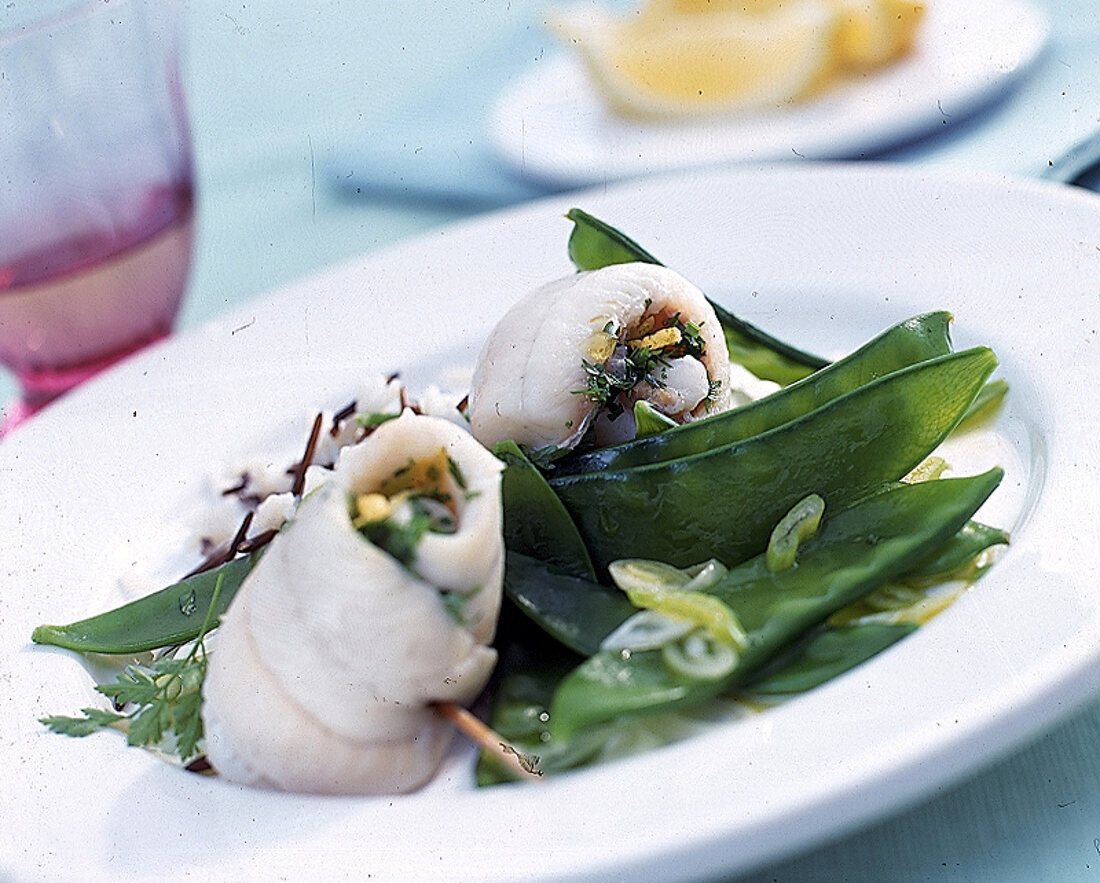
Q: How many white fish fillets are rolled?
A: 2